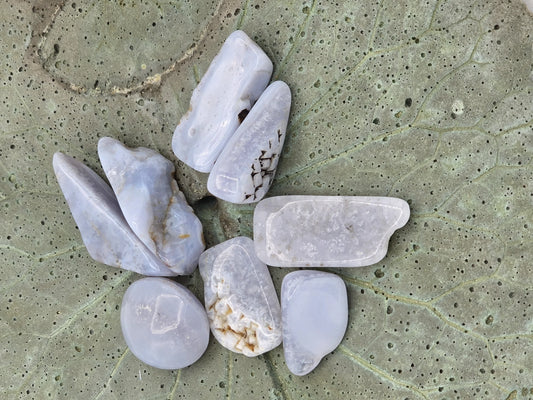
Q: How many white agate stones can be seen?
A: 8